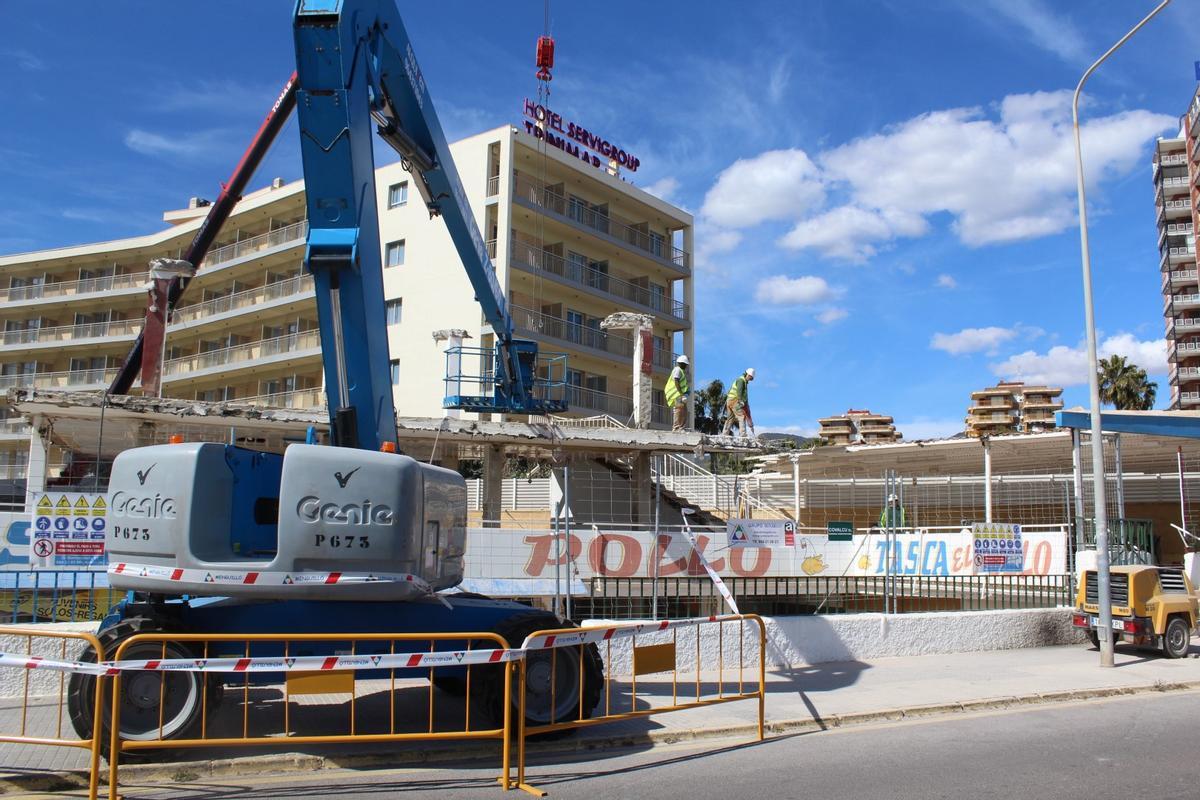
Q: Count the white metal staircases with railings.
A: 1